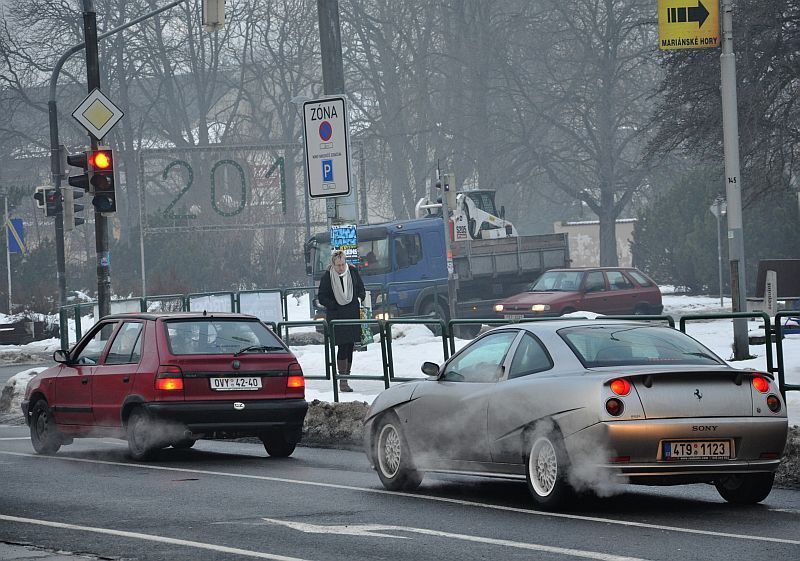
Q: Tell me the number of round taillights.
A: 4